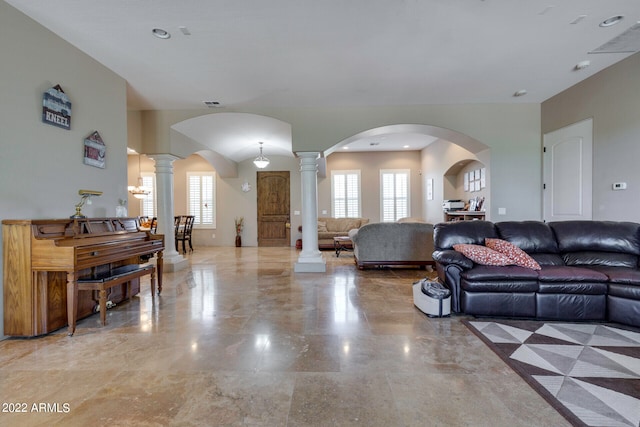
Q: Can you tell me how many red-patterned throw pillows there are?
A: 2